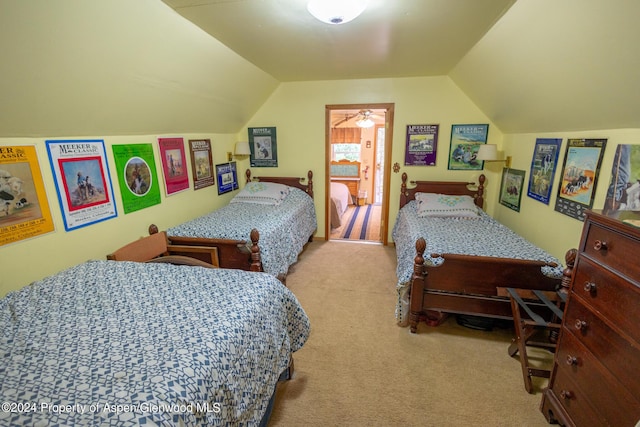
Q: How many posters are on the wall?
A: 13